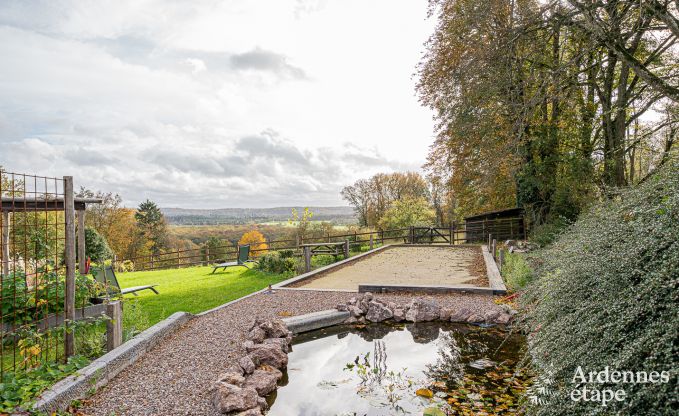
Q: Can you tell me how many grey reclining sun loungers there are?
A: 2